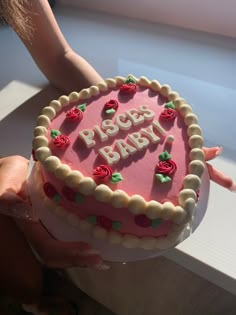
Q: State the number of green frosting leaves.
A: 13